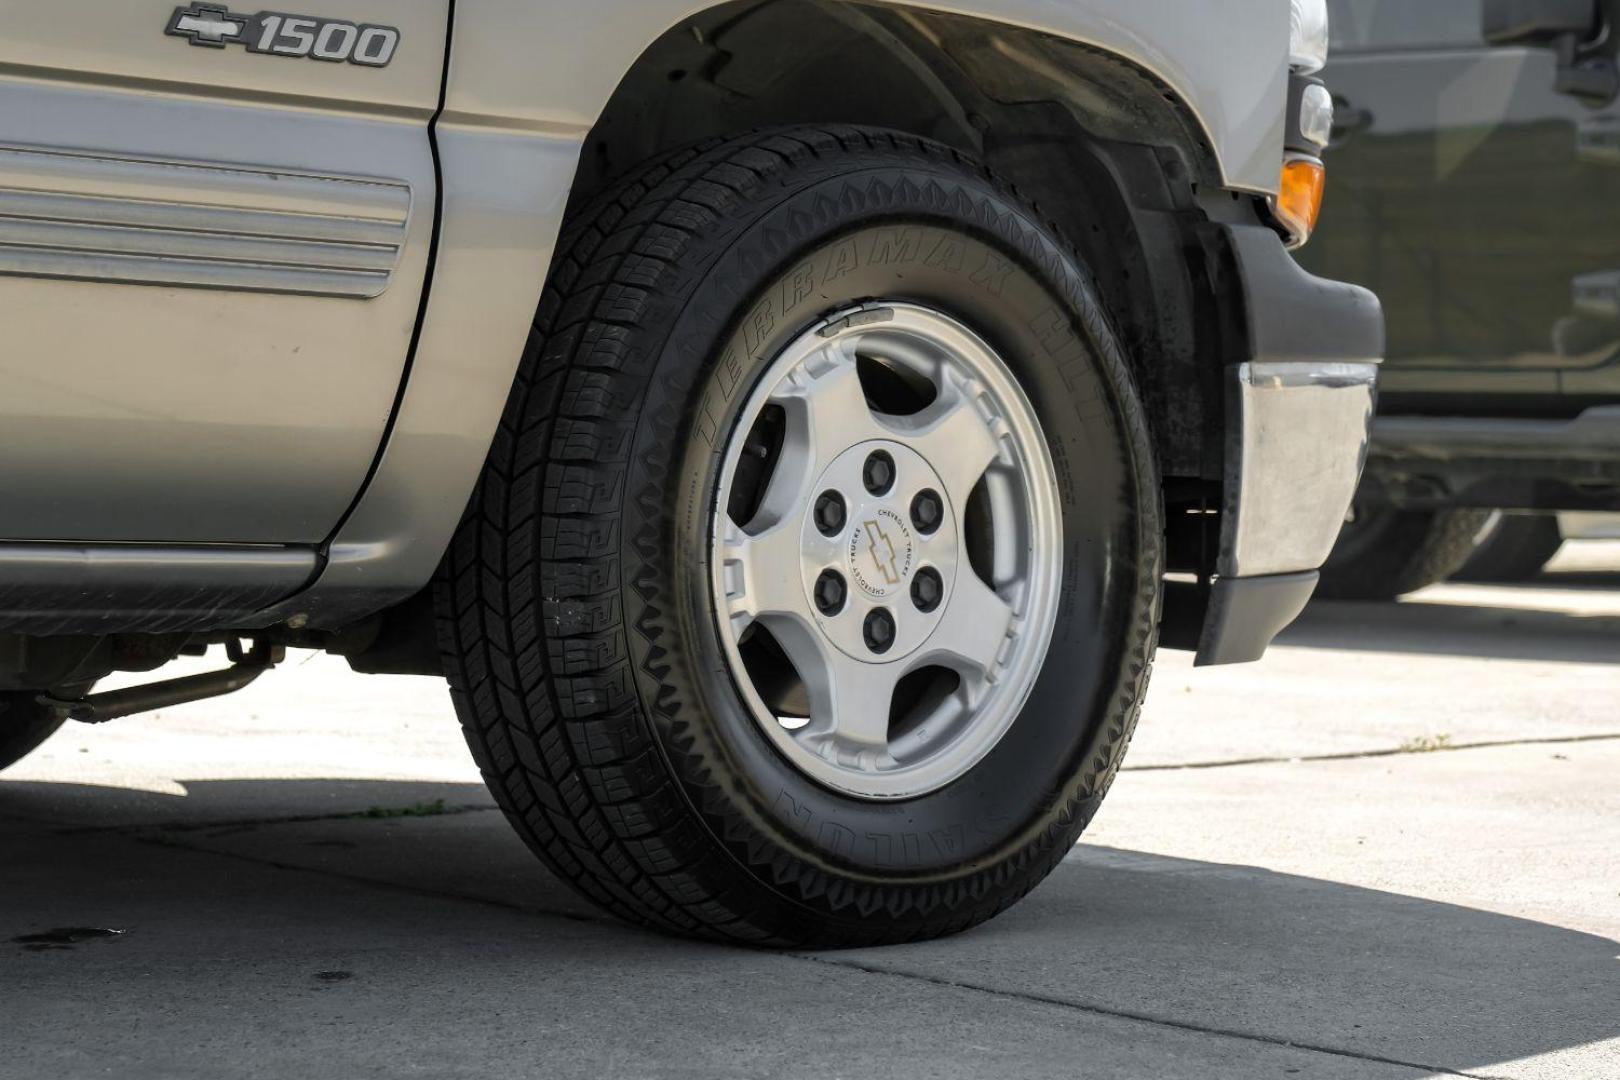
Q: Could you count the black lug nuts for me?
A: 6